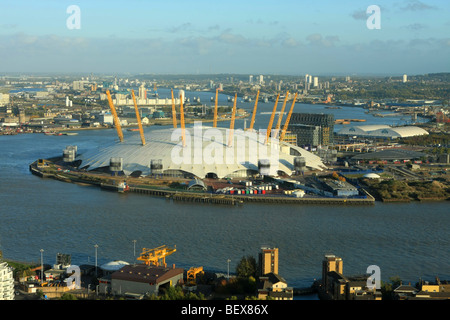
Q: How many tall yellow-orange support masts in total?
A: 10